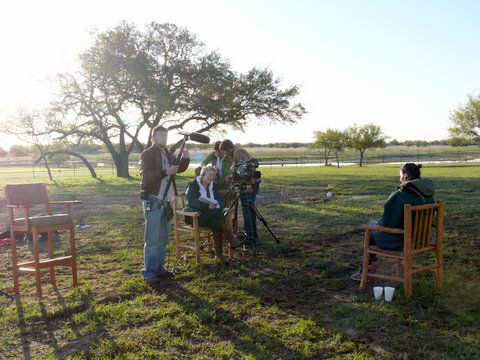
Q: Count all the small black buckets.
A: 0